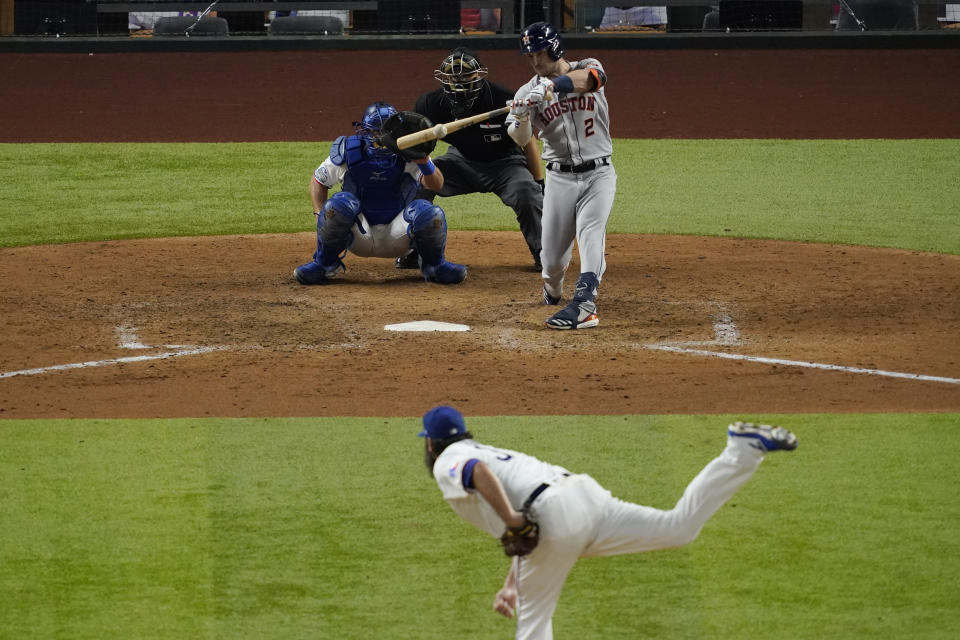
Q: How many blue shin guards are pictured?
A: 2